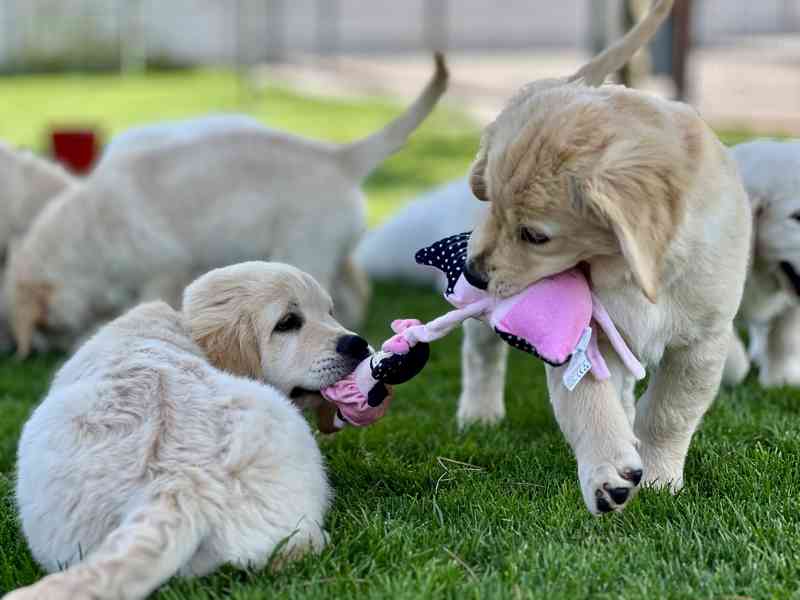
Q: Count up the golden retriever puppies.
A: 6